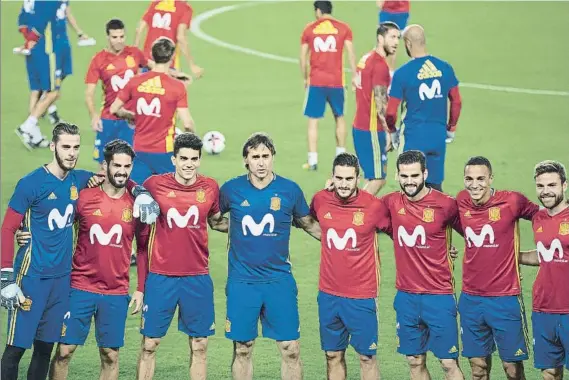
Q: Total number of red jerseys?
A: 12